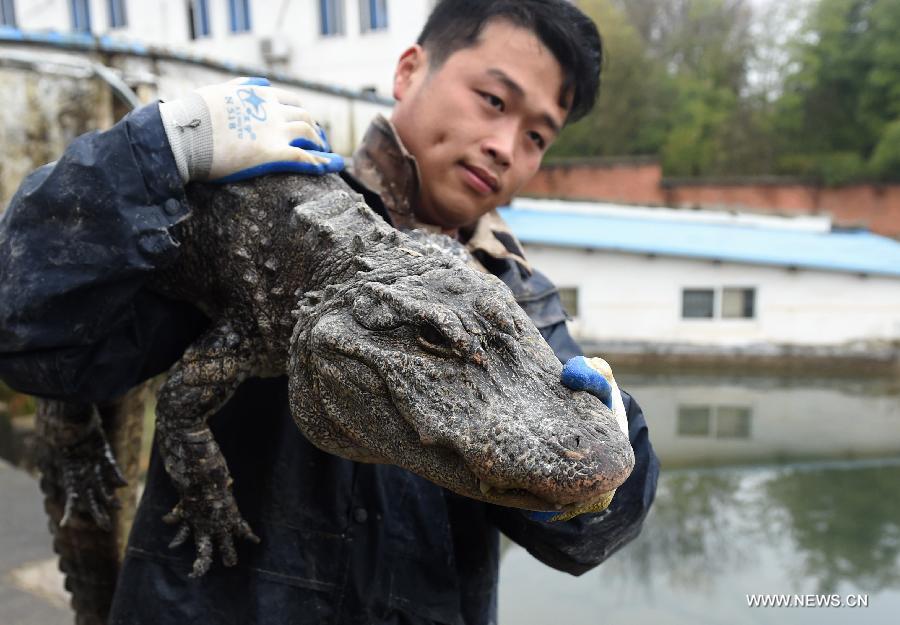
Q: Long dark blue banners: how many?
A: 0